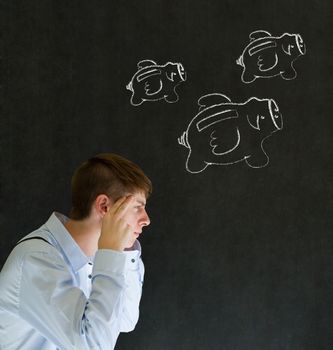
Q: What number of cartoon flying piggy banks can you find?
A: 3